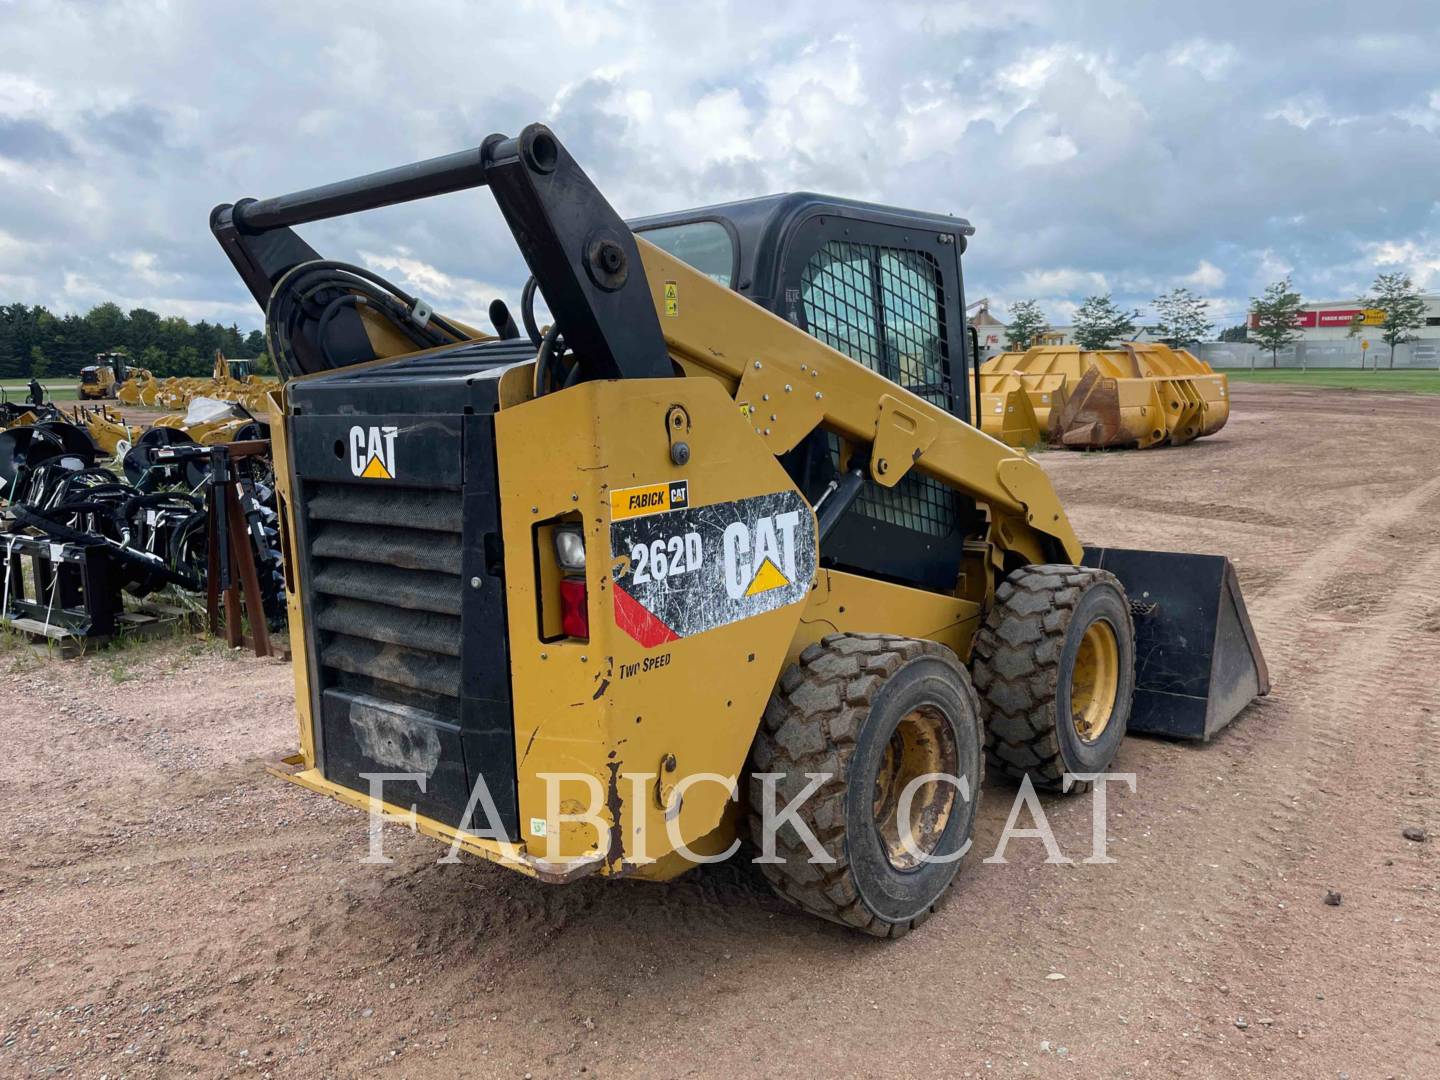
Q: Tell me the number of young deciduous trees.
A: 5